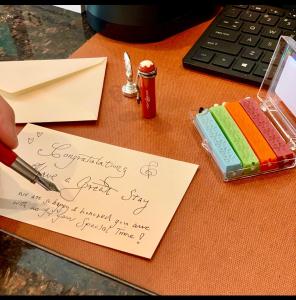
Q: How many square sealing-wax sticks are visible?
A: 4